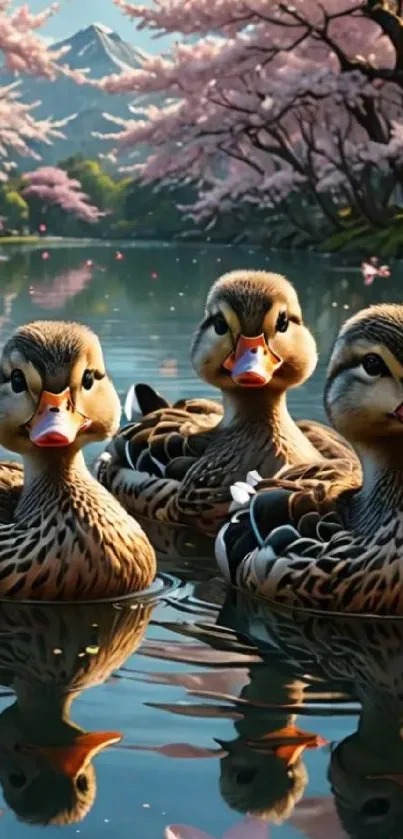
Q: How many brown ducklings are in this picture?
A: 3